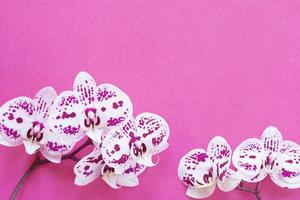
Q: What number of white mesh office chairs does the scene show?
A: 0